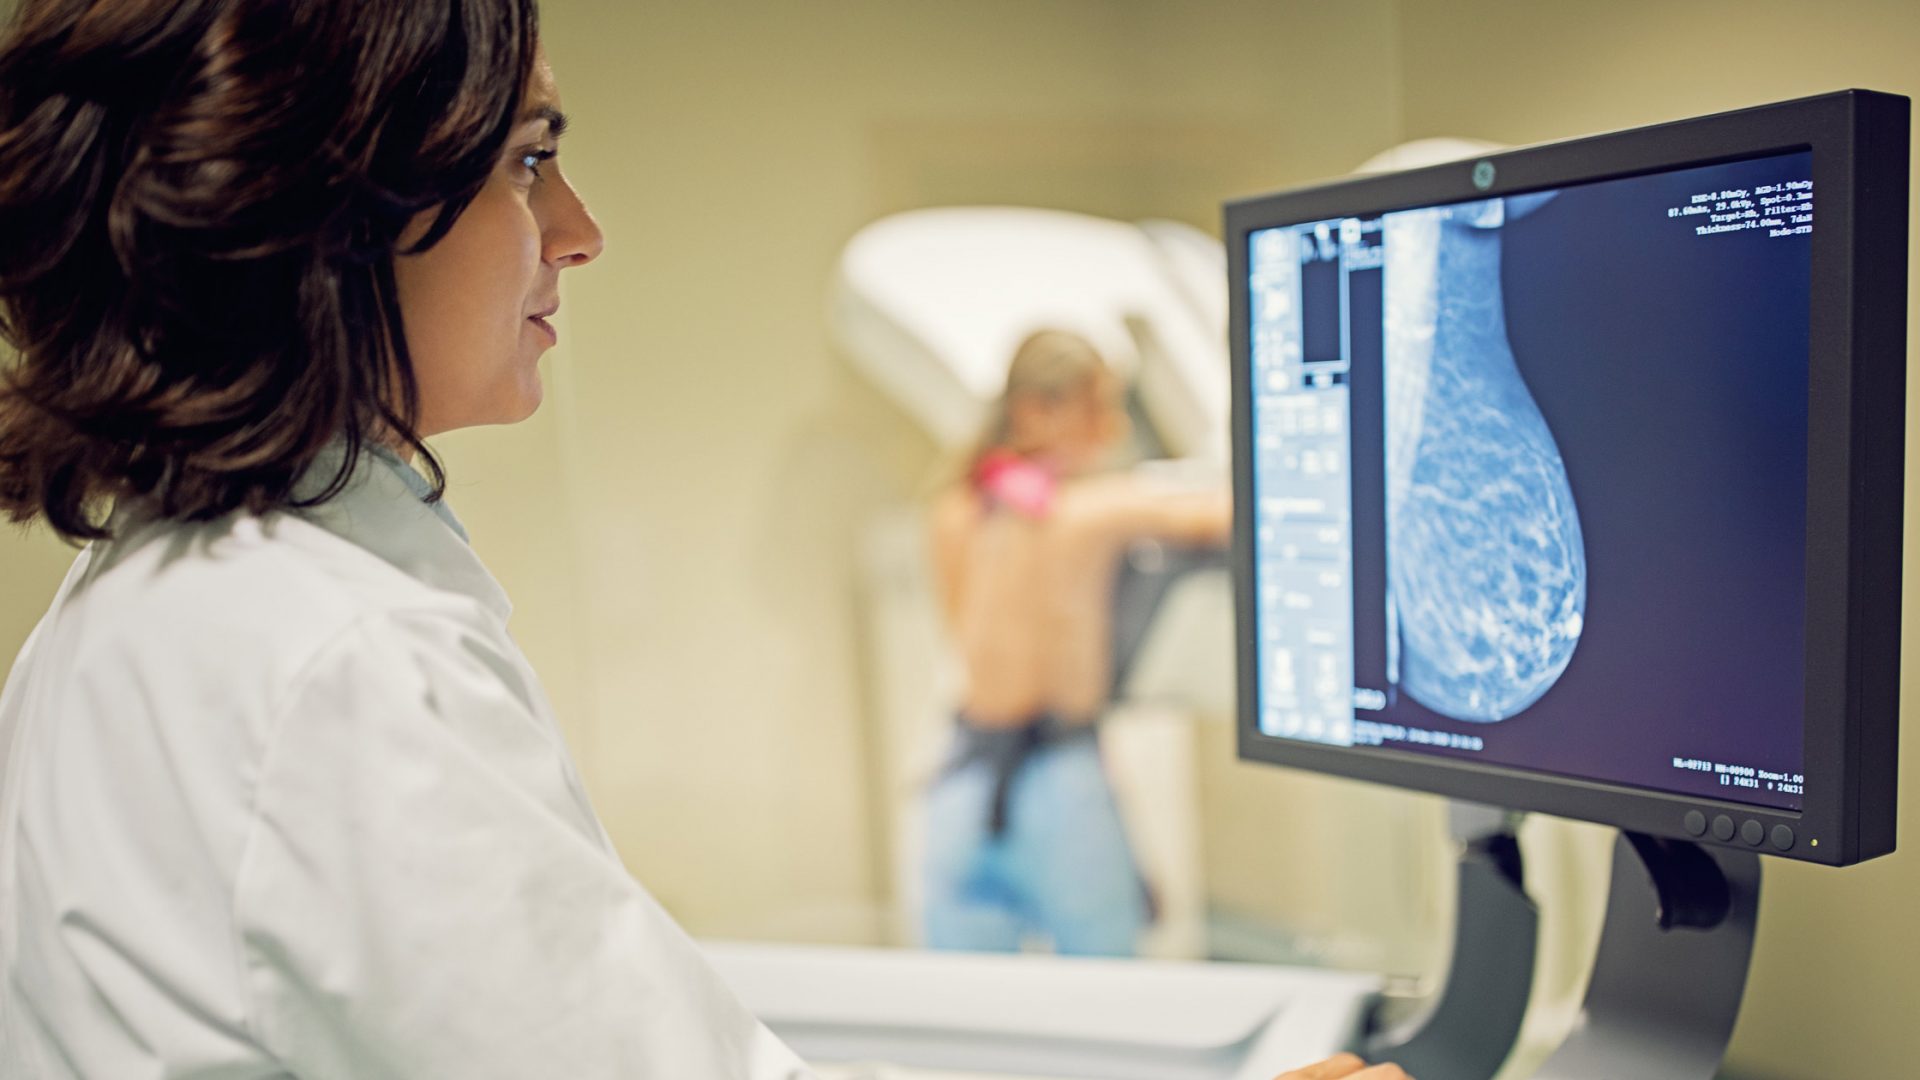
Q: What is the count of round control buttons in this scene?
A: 4